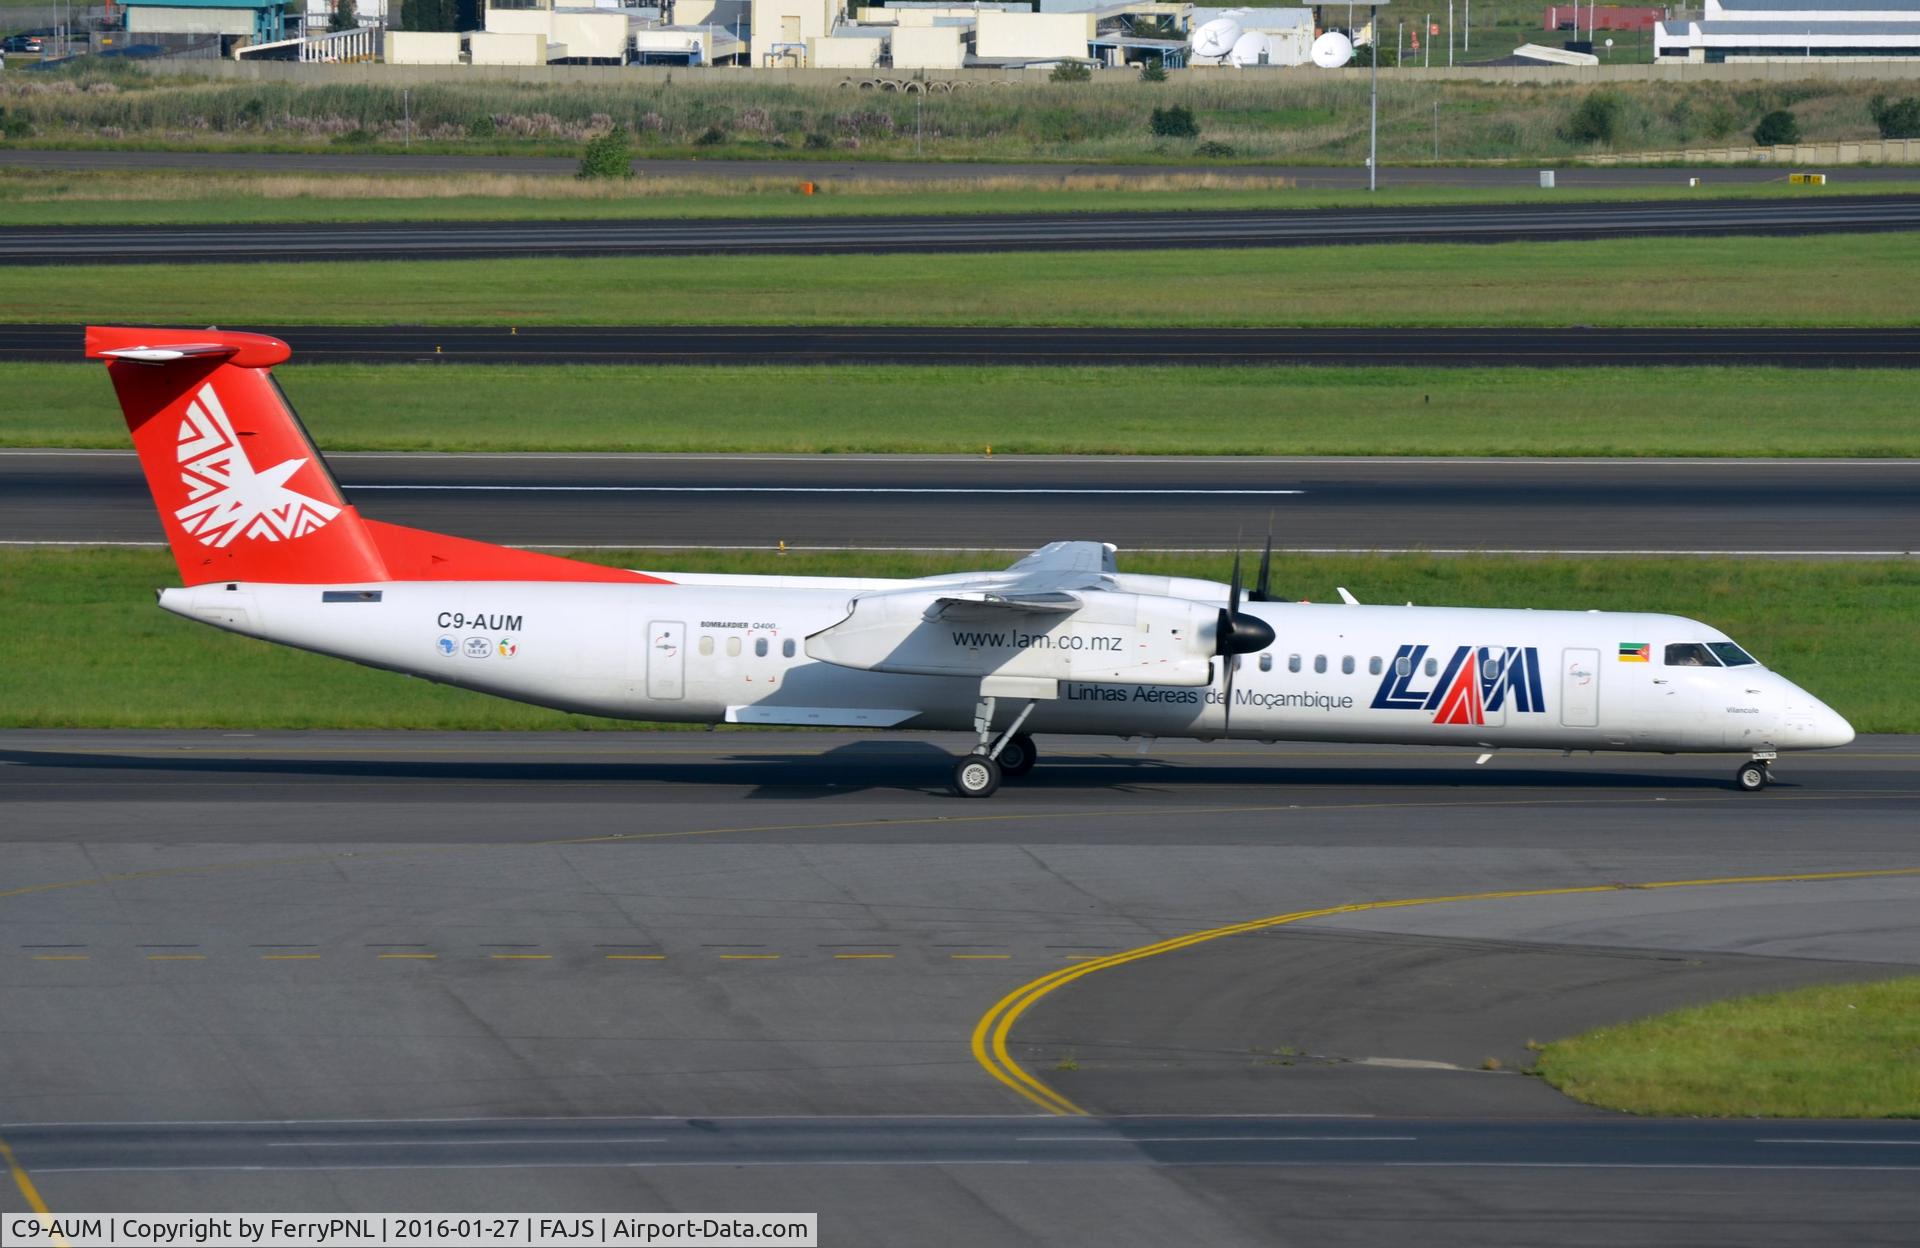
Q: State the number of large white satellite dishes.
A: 3